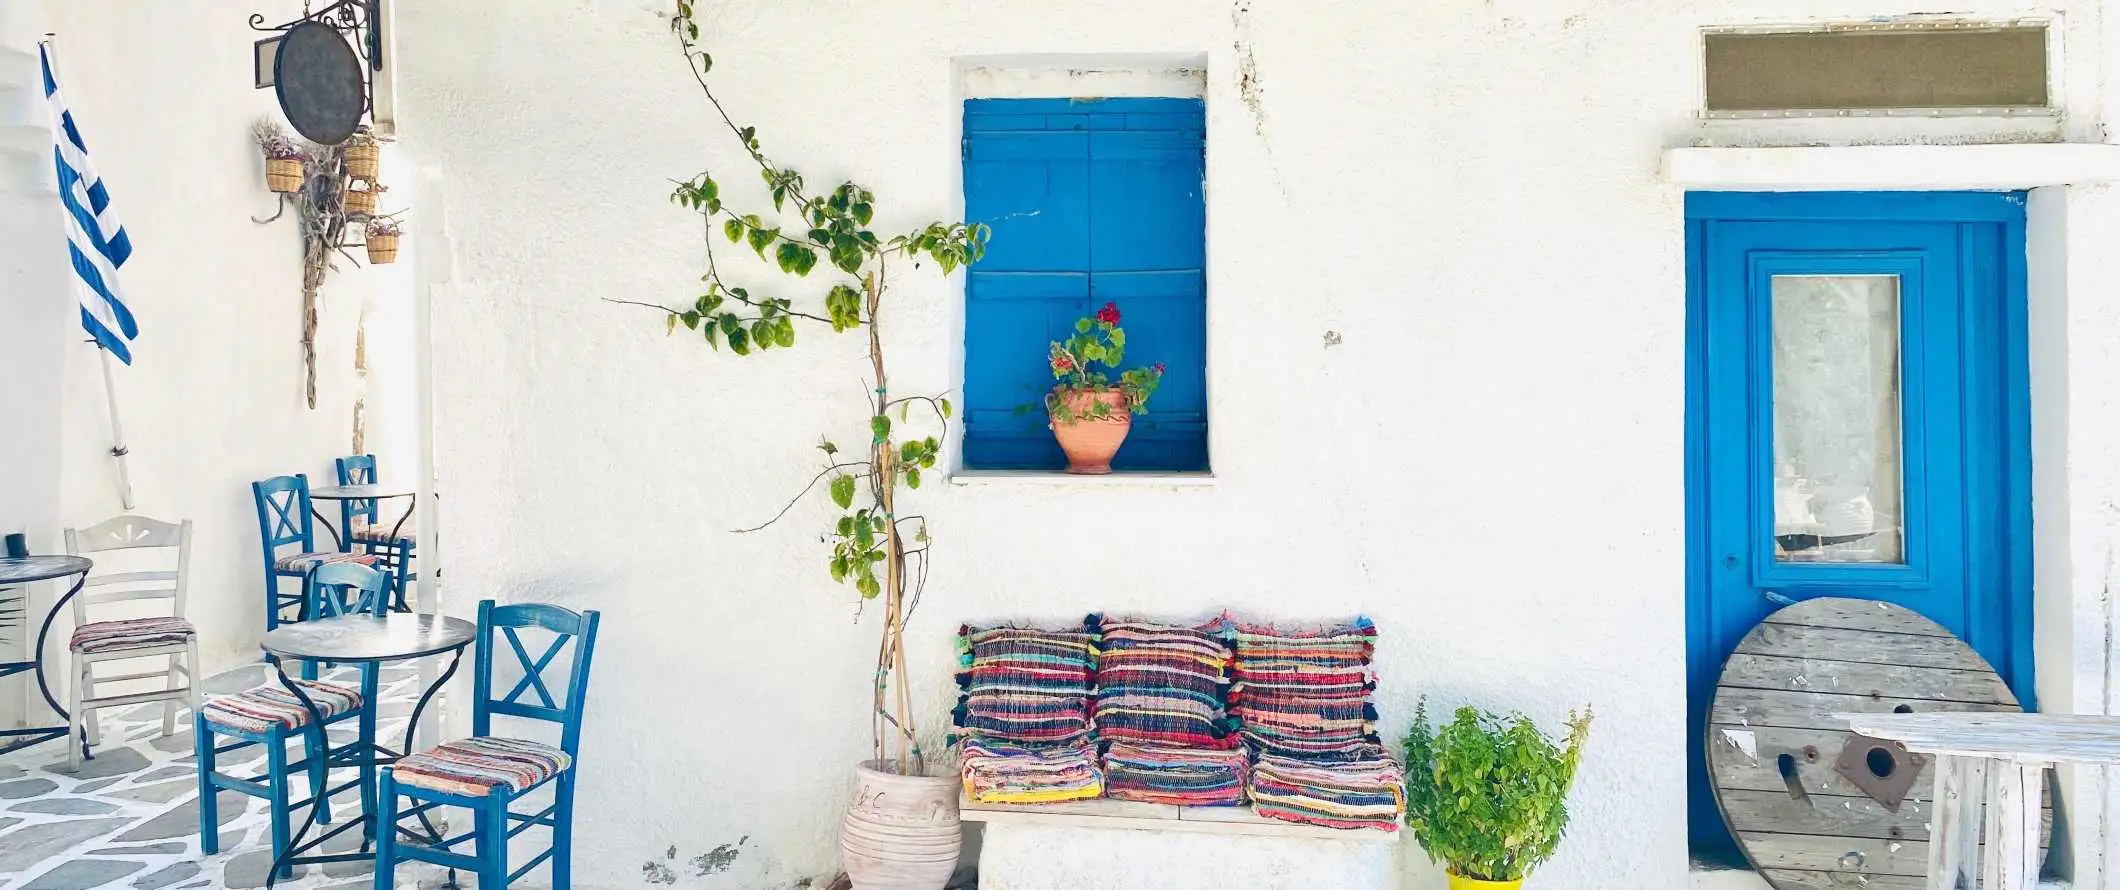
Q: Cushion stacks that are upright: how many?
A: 3